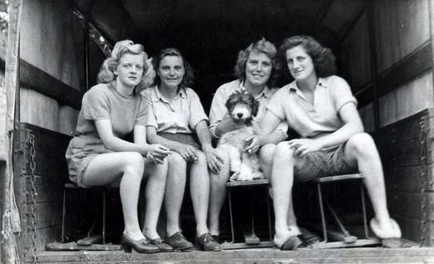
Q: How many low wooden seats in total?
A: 3